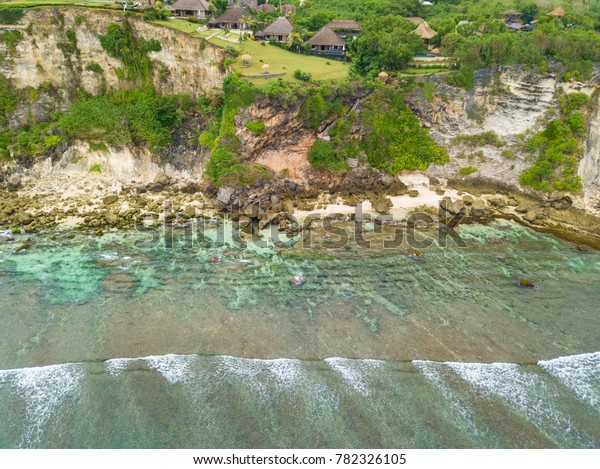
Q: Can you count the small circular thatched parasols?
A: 4